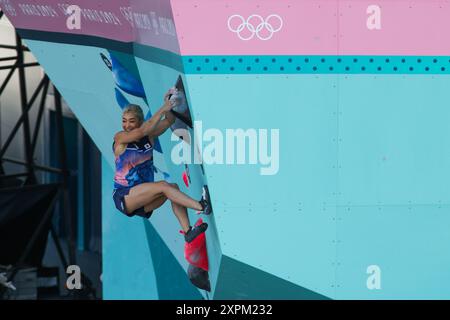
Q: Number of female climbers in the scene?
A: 1